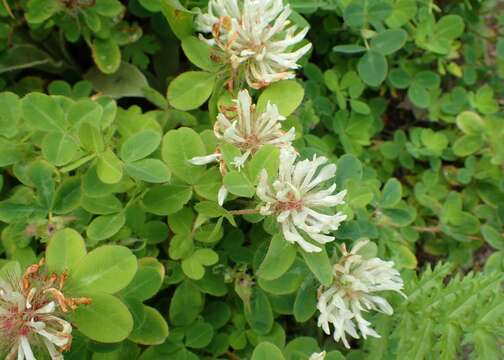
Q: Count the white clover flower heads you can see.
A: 5